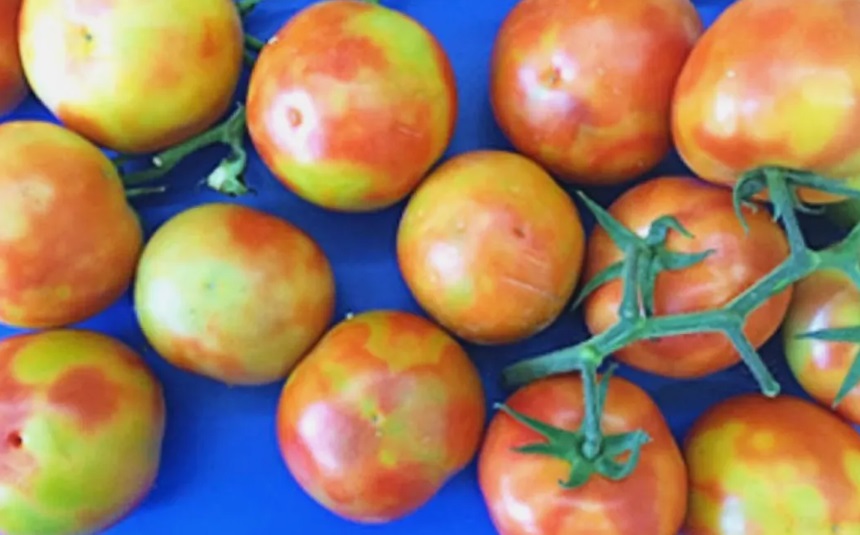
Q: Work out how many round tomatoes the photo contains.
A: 14